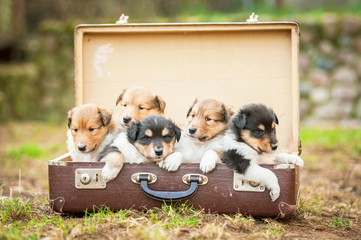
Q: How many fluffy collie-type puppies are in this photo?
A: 5